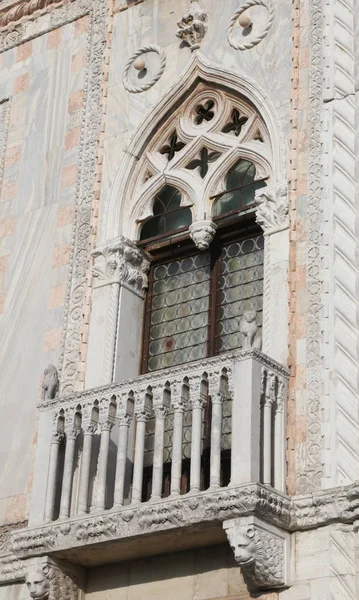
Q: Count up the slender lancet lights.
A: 2